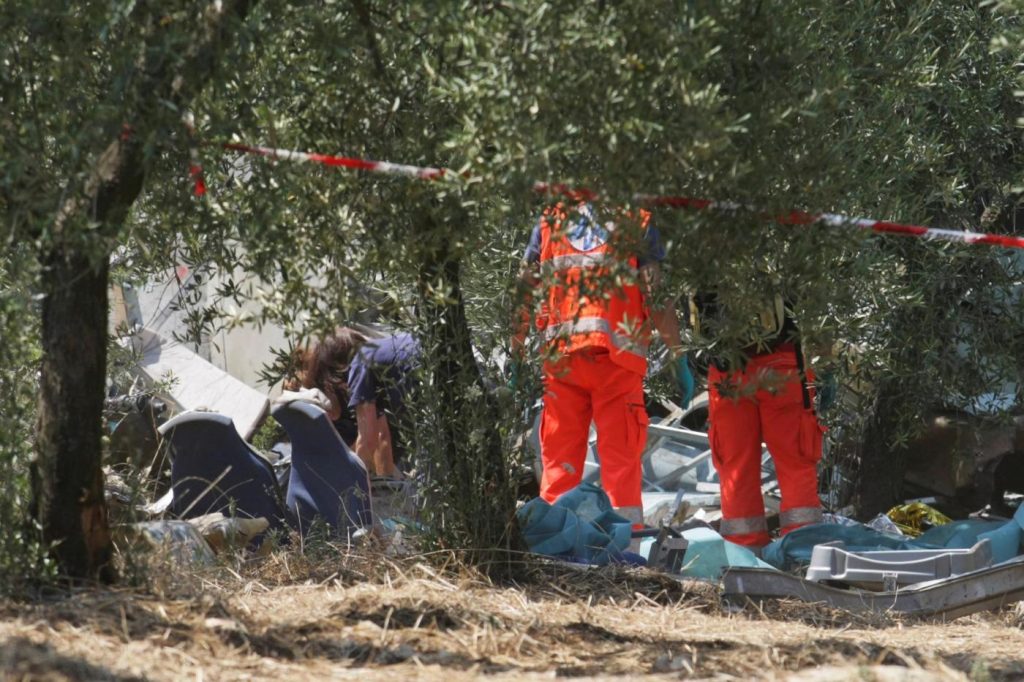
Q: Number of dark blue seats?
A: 2